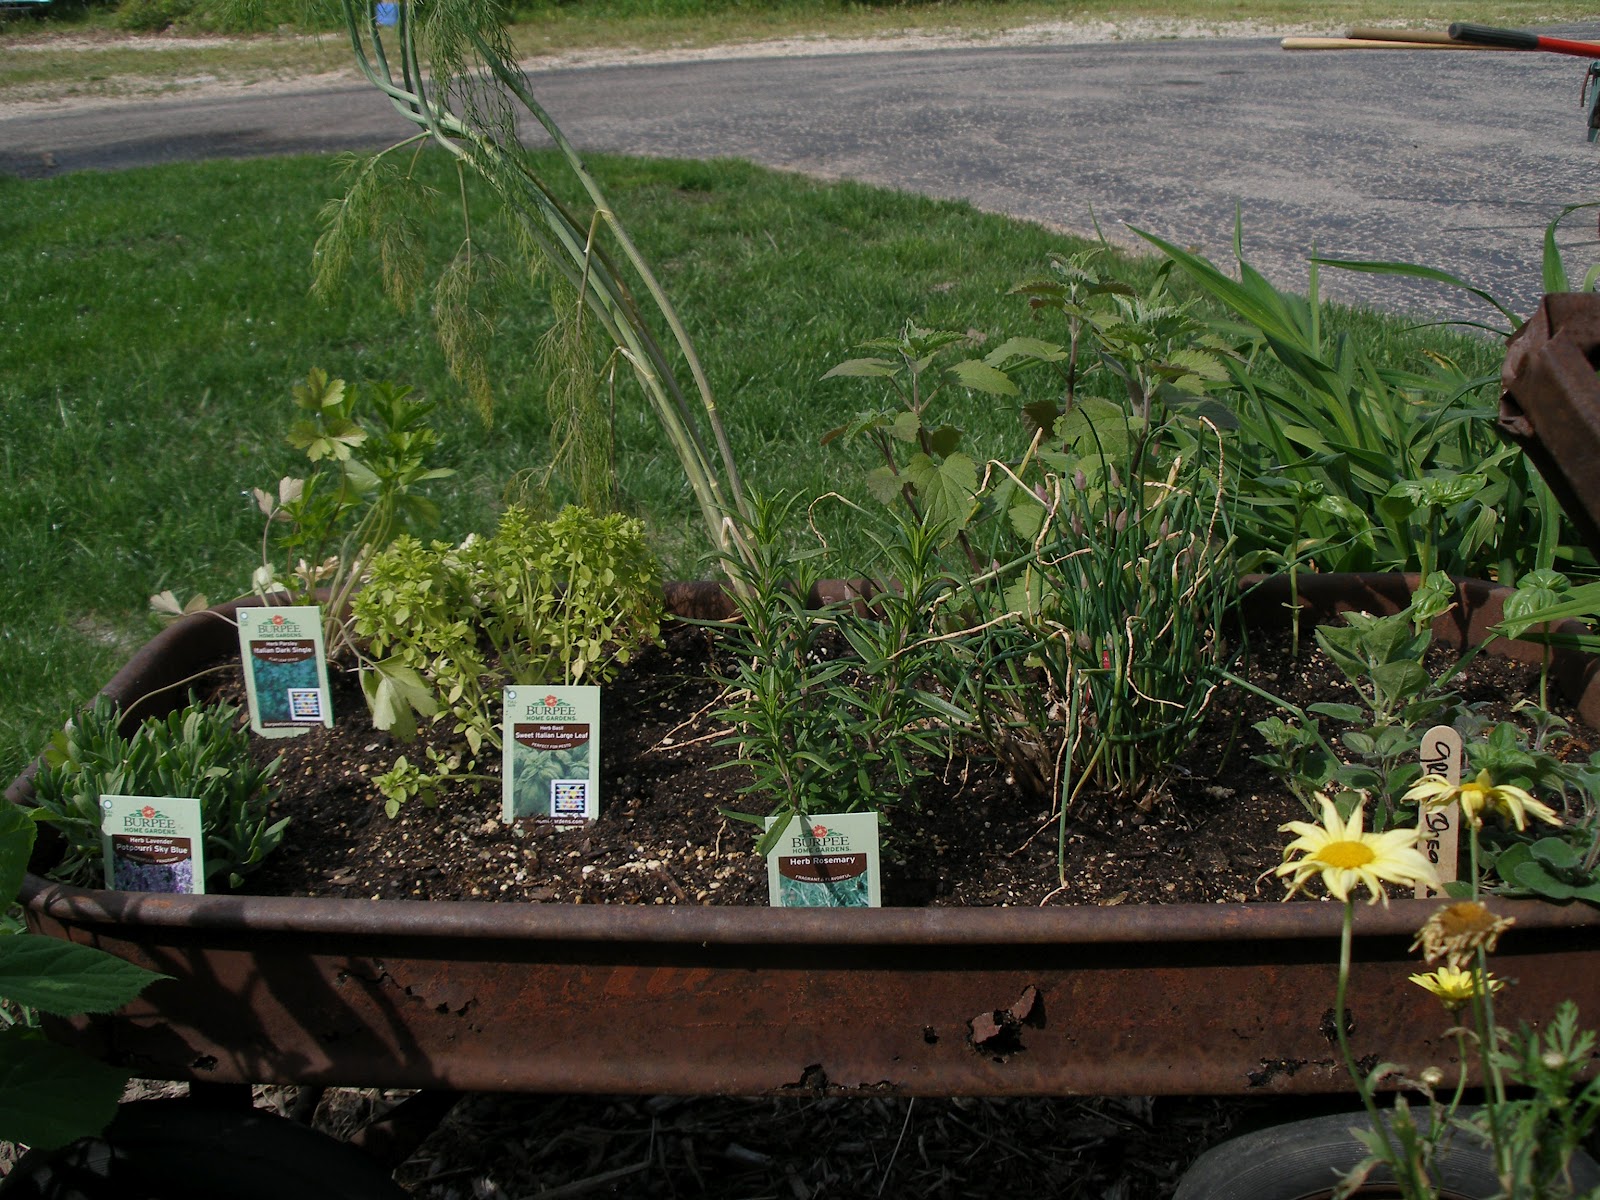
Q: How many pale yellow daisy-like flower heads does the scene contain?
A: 3